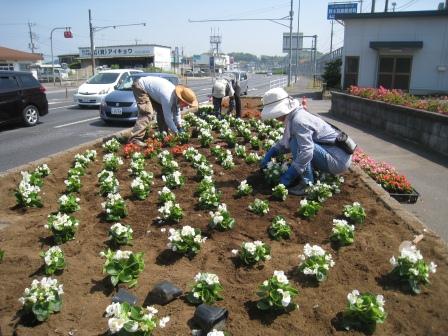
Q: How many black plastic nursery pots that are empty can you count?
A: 3